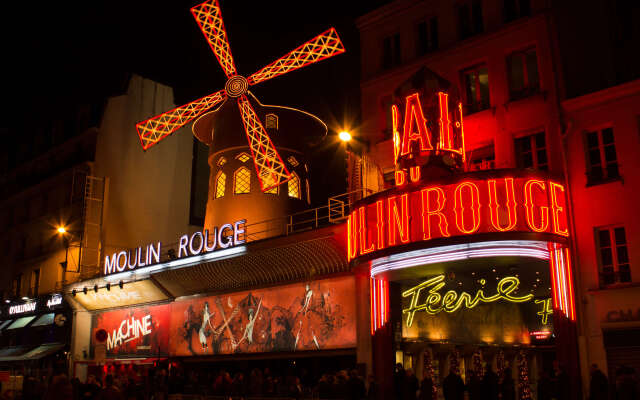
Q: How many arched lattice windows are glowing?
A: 4